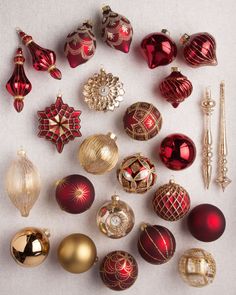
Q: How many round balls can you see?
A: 13